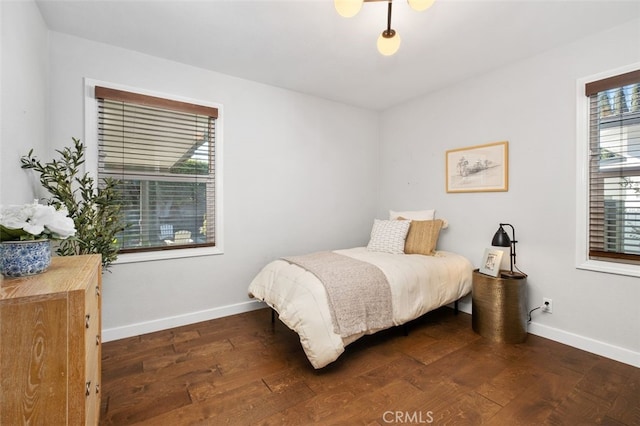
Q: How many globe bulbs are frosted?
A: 3